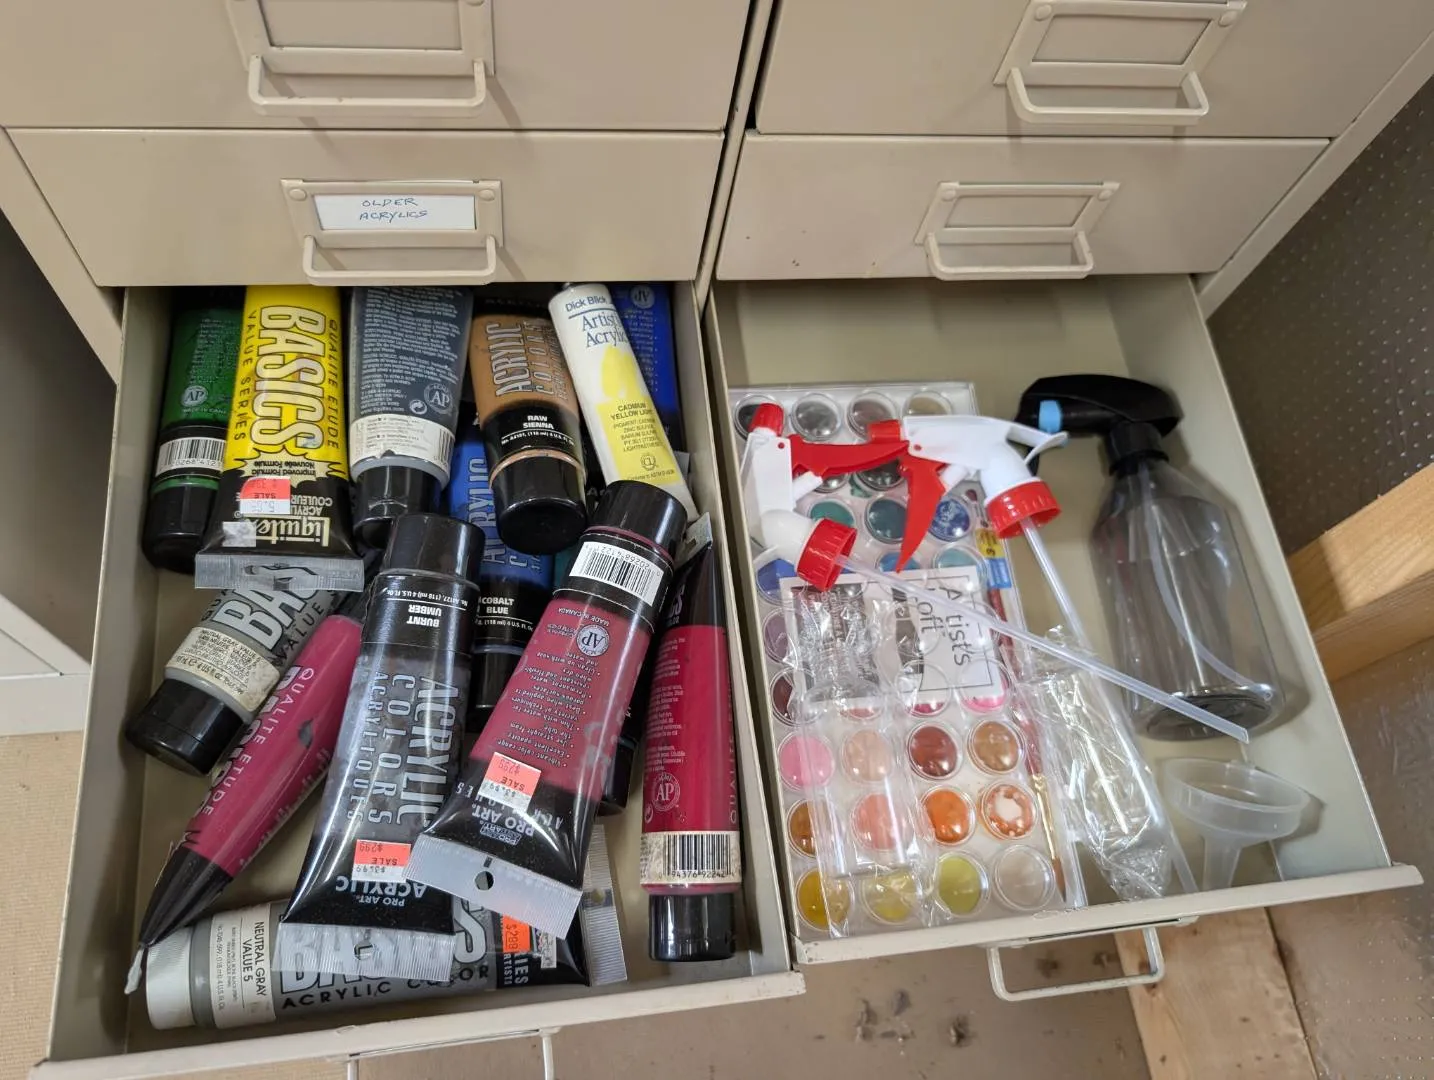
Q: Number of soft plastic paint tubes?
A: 14